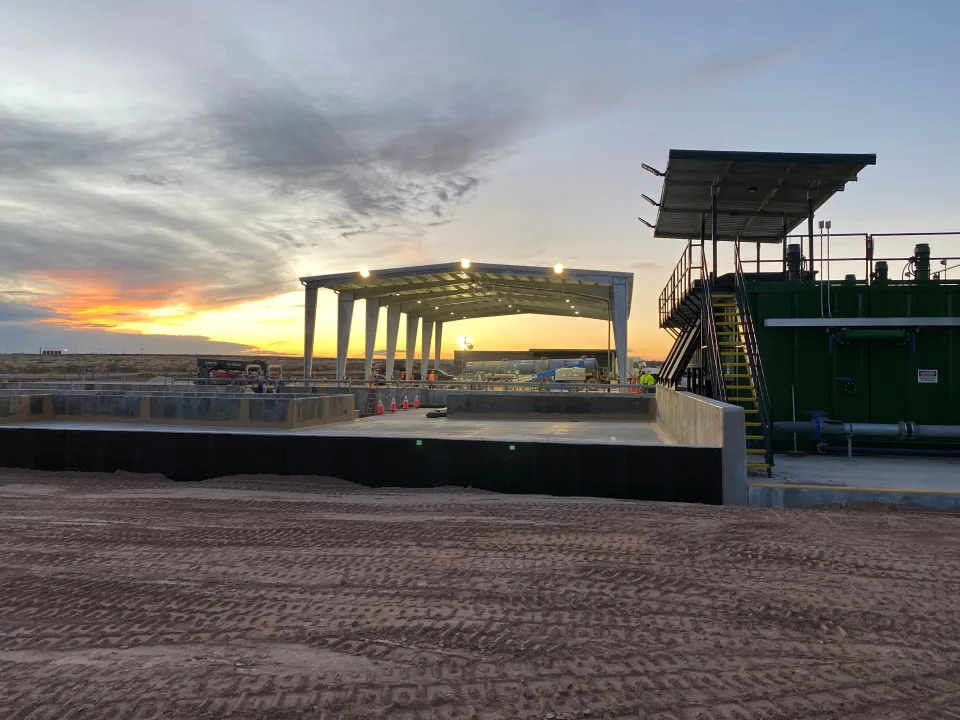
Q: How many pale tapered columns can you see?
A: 8